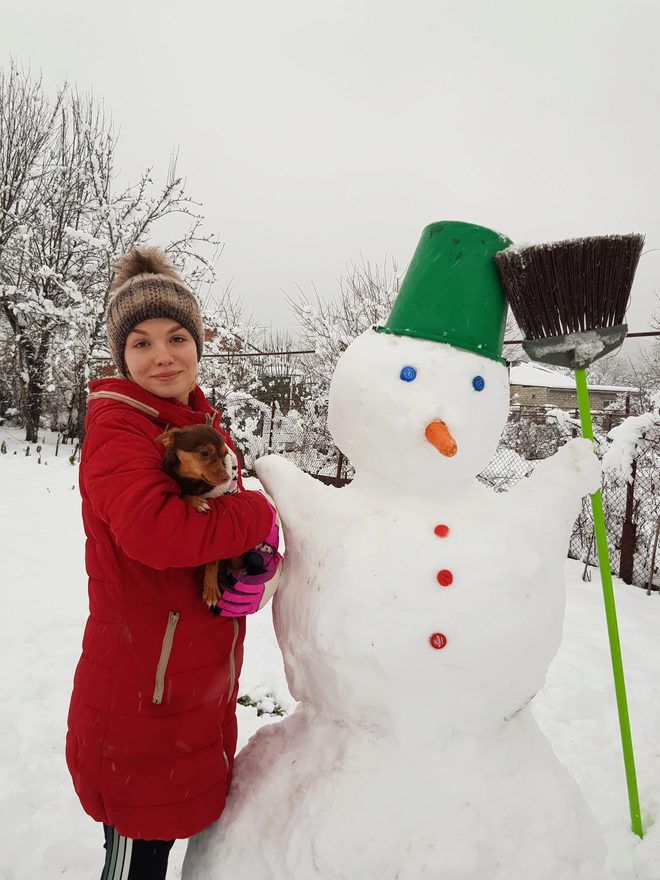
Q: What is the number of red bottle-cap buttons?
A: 3